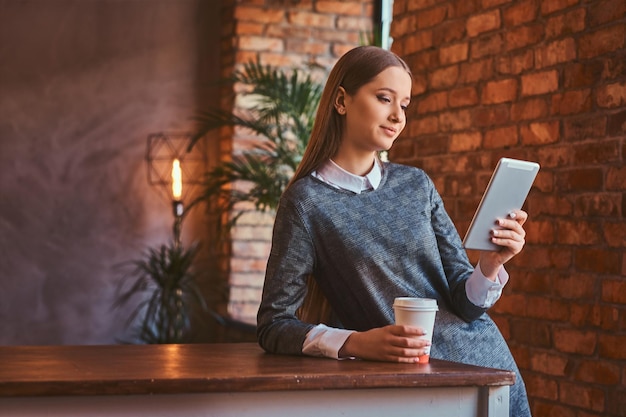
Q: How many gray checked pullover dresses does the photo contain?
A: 1